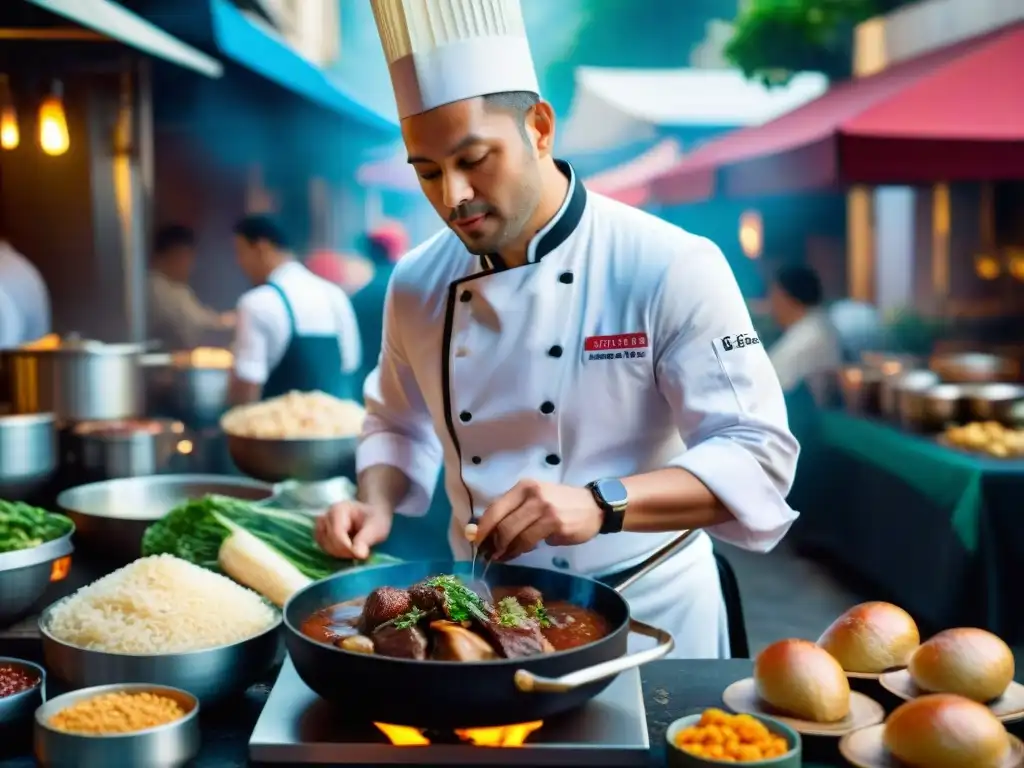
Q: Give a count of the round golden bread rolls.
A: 4